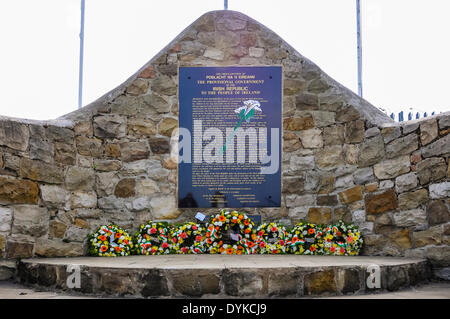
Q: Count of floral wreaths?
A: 7